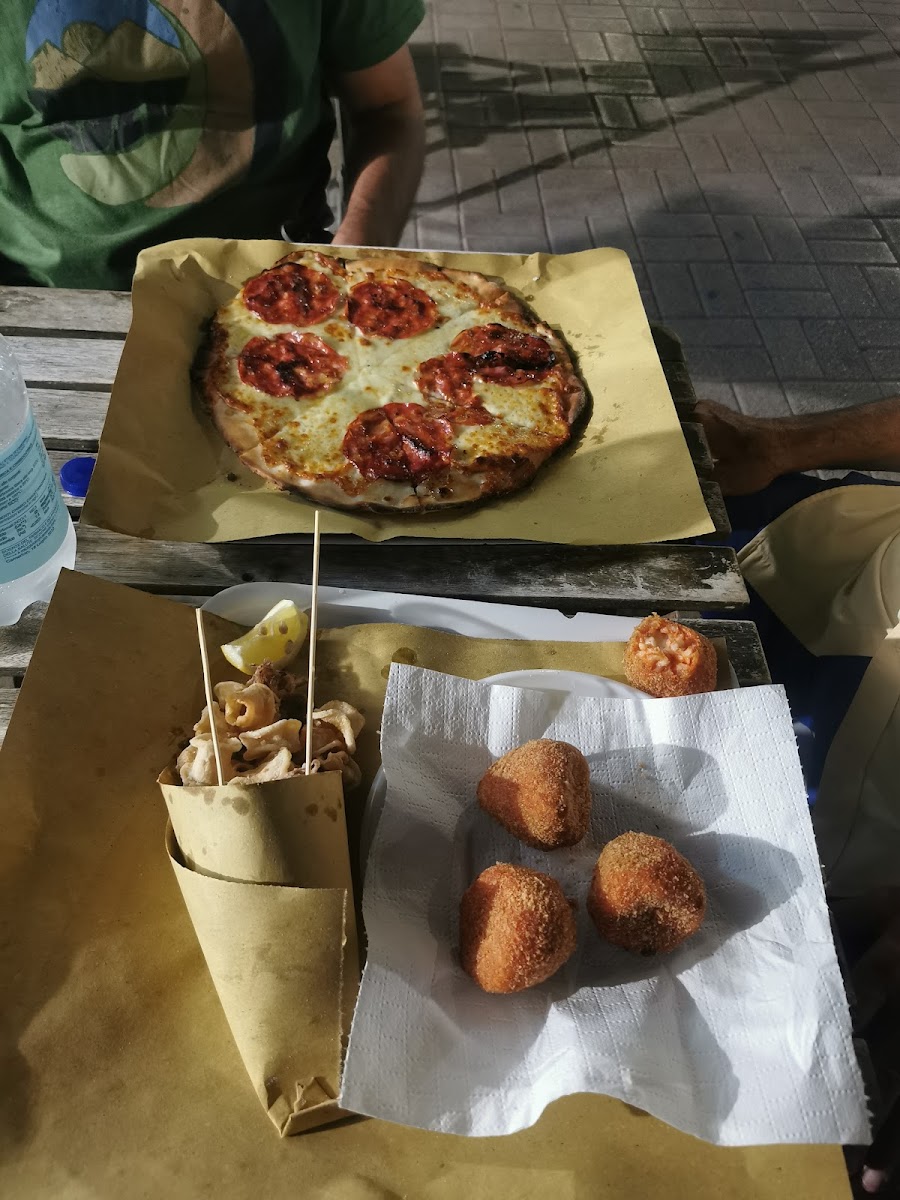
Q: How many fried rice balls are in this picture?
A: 4